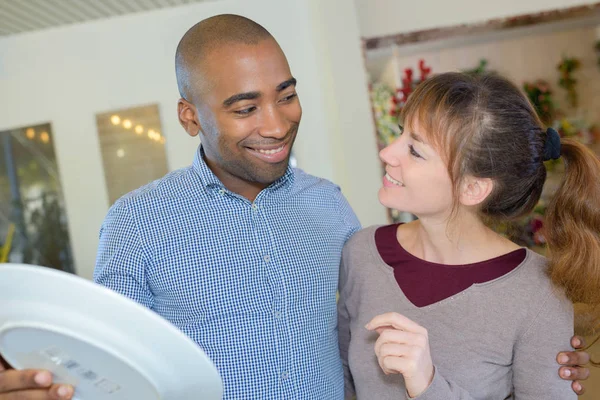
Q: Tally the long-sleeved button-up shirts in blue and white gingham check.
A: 1